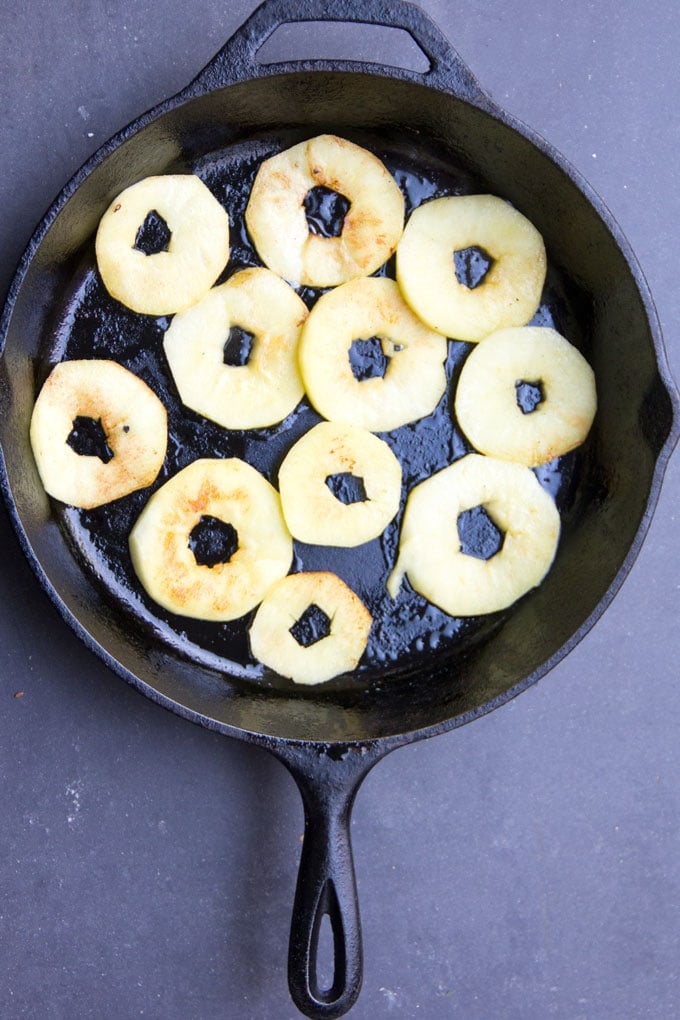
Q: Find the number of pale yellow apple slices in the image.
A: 11